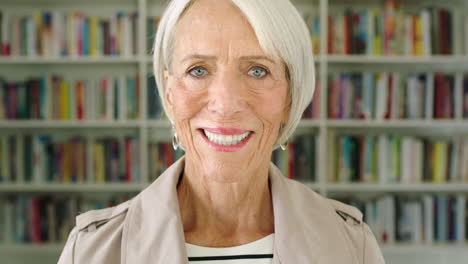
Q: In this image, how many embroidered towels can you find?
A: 0